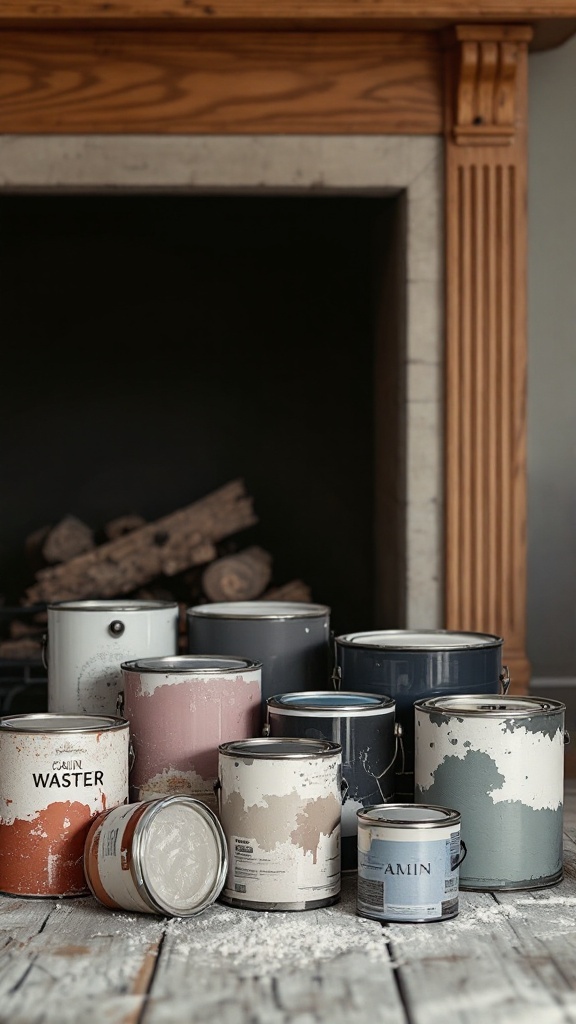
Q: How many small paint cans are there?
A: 2